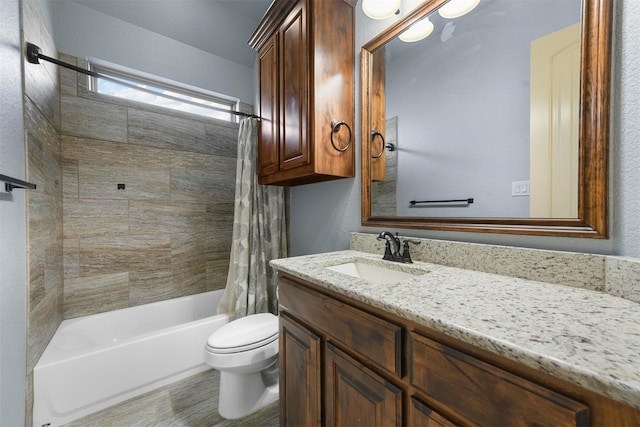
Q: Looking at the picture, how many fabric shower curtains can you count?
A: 1